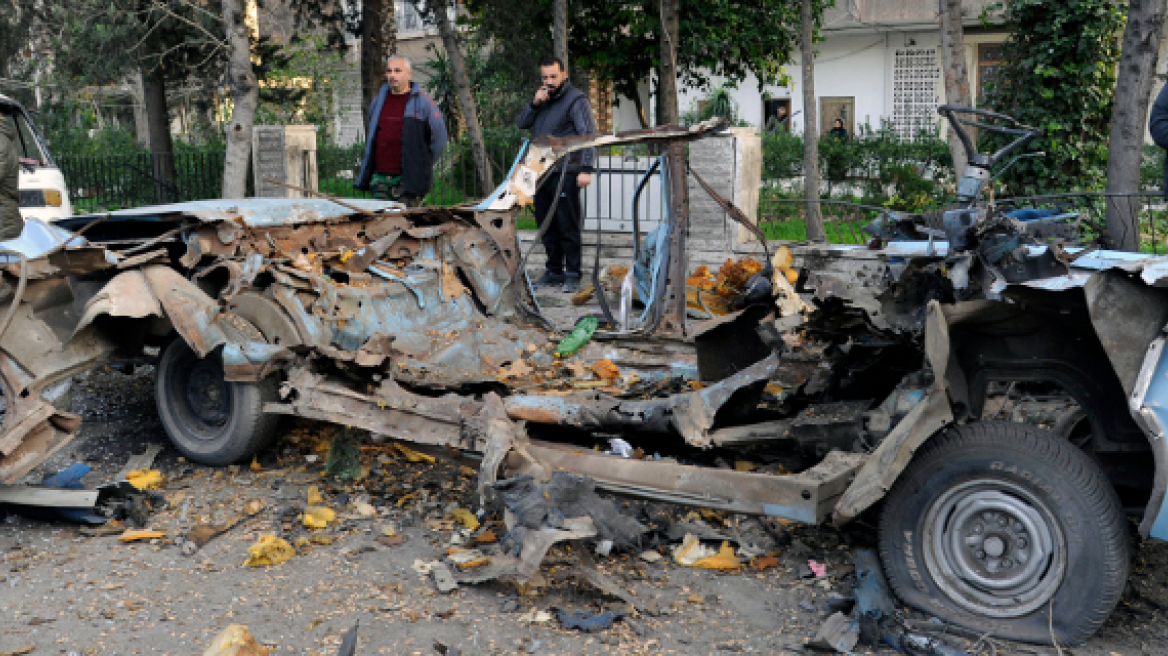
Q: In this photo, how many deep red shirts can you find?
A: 1